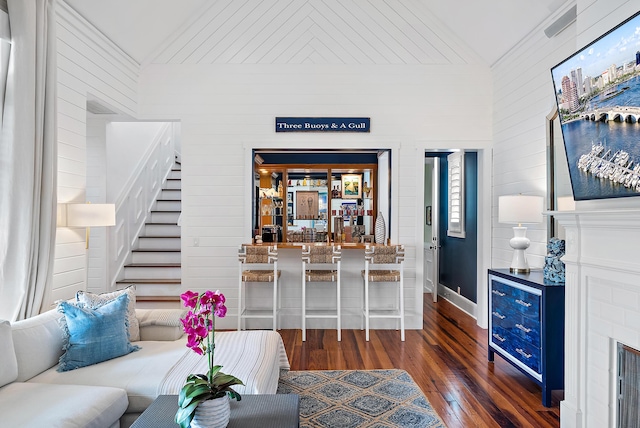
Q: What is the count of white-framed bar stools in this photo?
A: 3